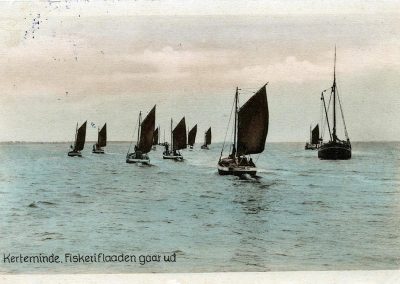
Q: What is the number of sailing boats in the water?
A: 10